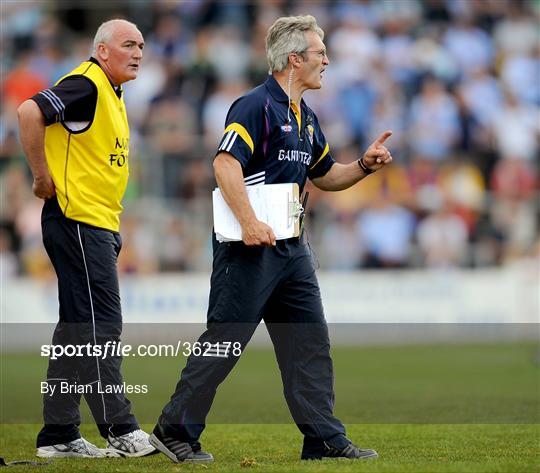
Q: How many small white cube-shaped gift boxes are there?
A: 0